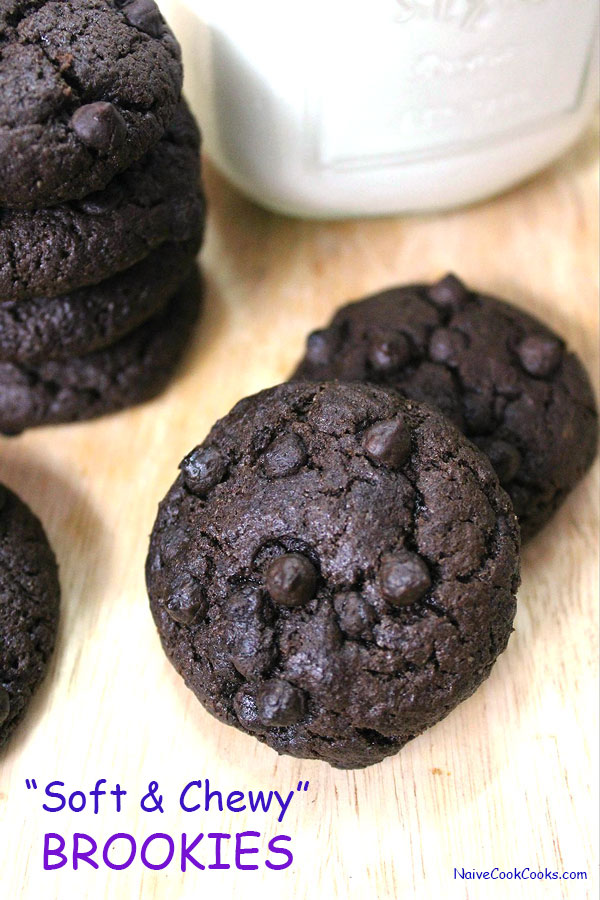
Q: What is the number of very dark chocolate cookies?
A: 7